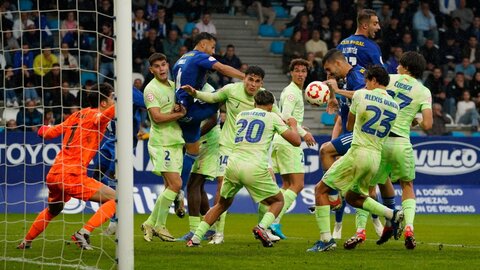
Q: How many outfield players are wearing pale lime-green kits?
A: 7